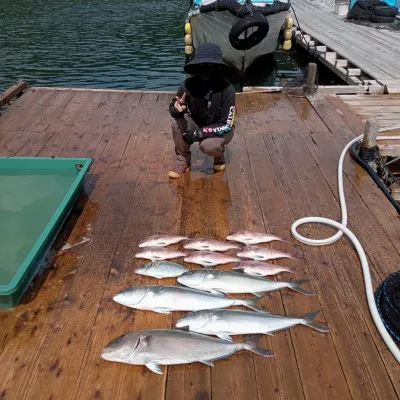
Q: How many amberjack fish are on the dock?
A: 4